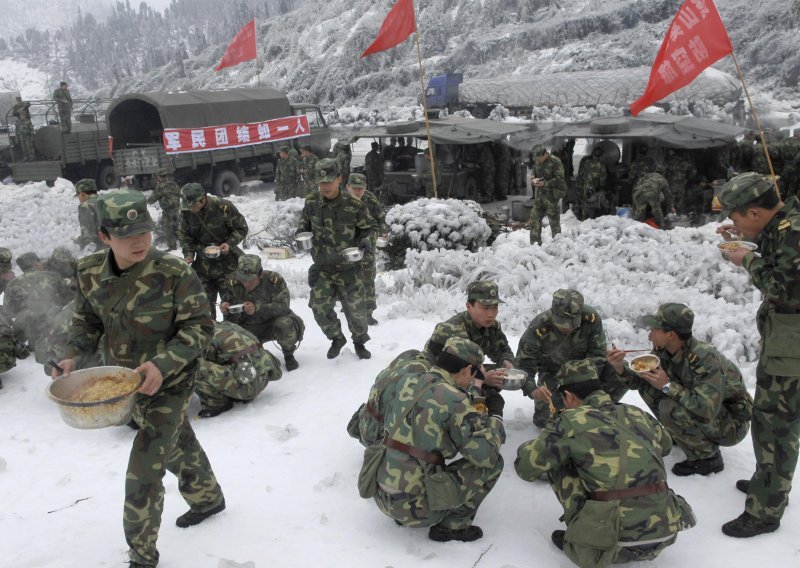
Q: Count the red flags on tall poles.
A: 3